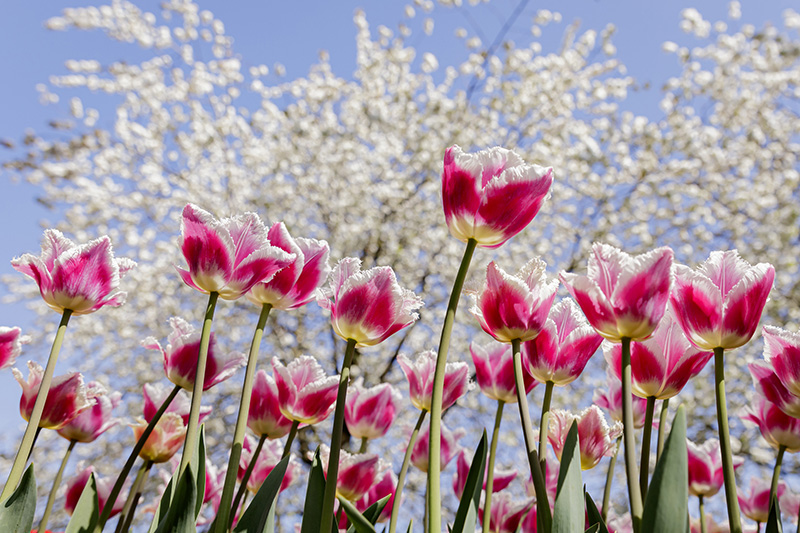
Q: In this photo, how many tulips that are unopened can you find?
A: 0